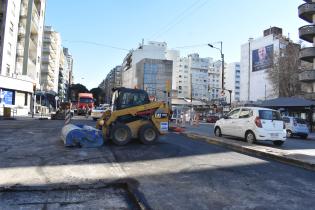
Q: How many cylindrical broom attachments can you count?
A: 1